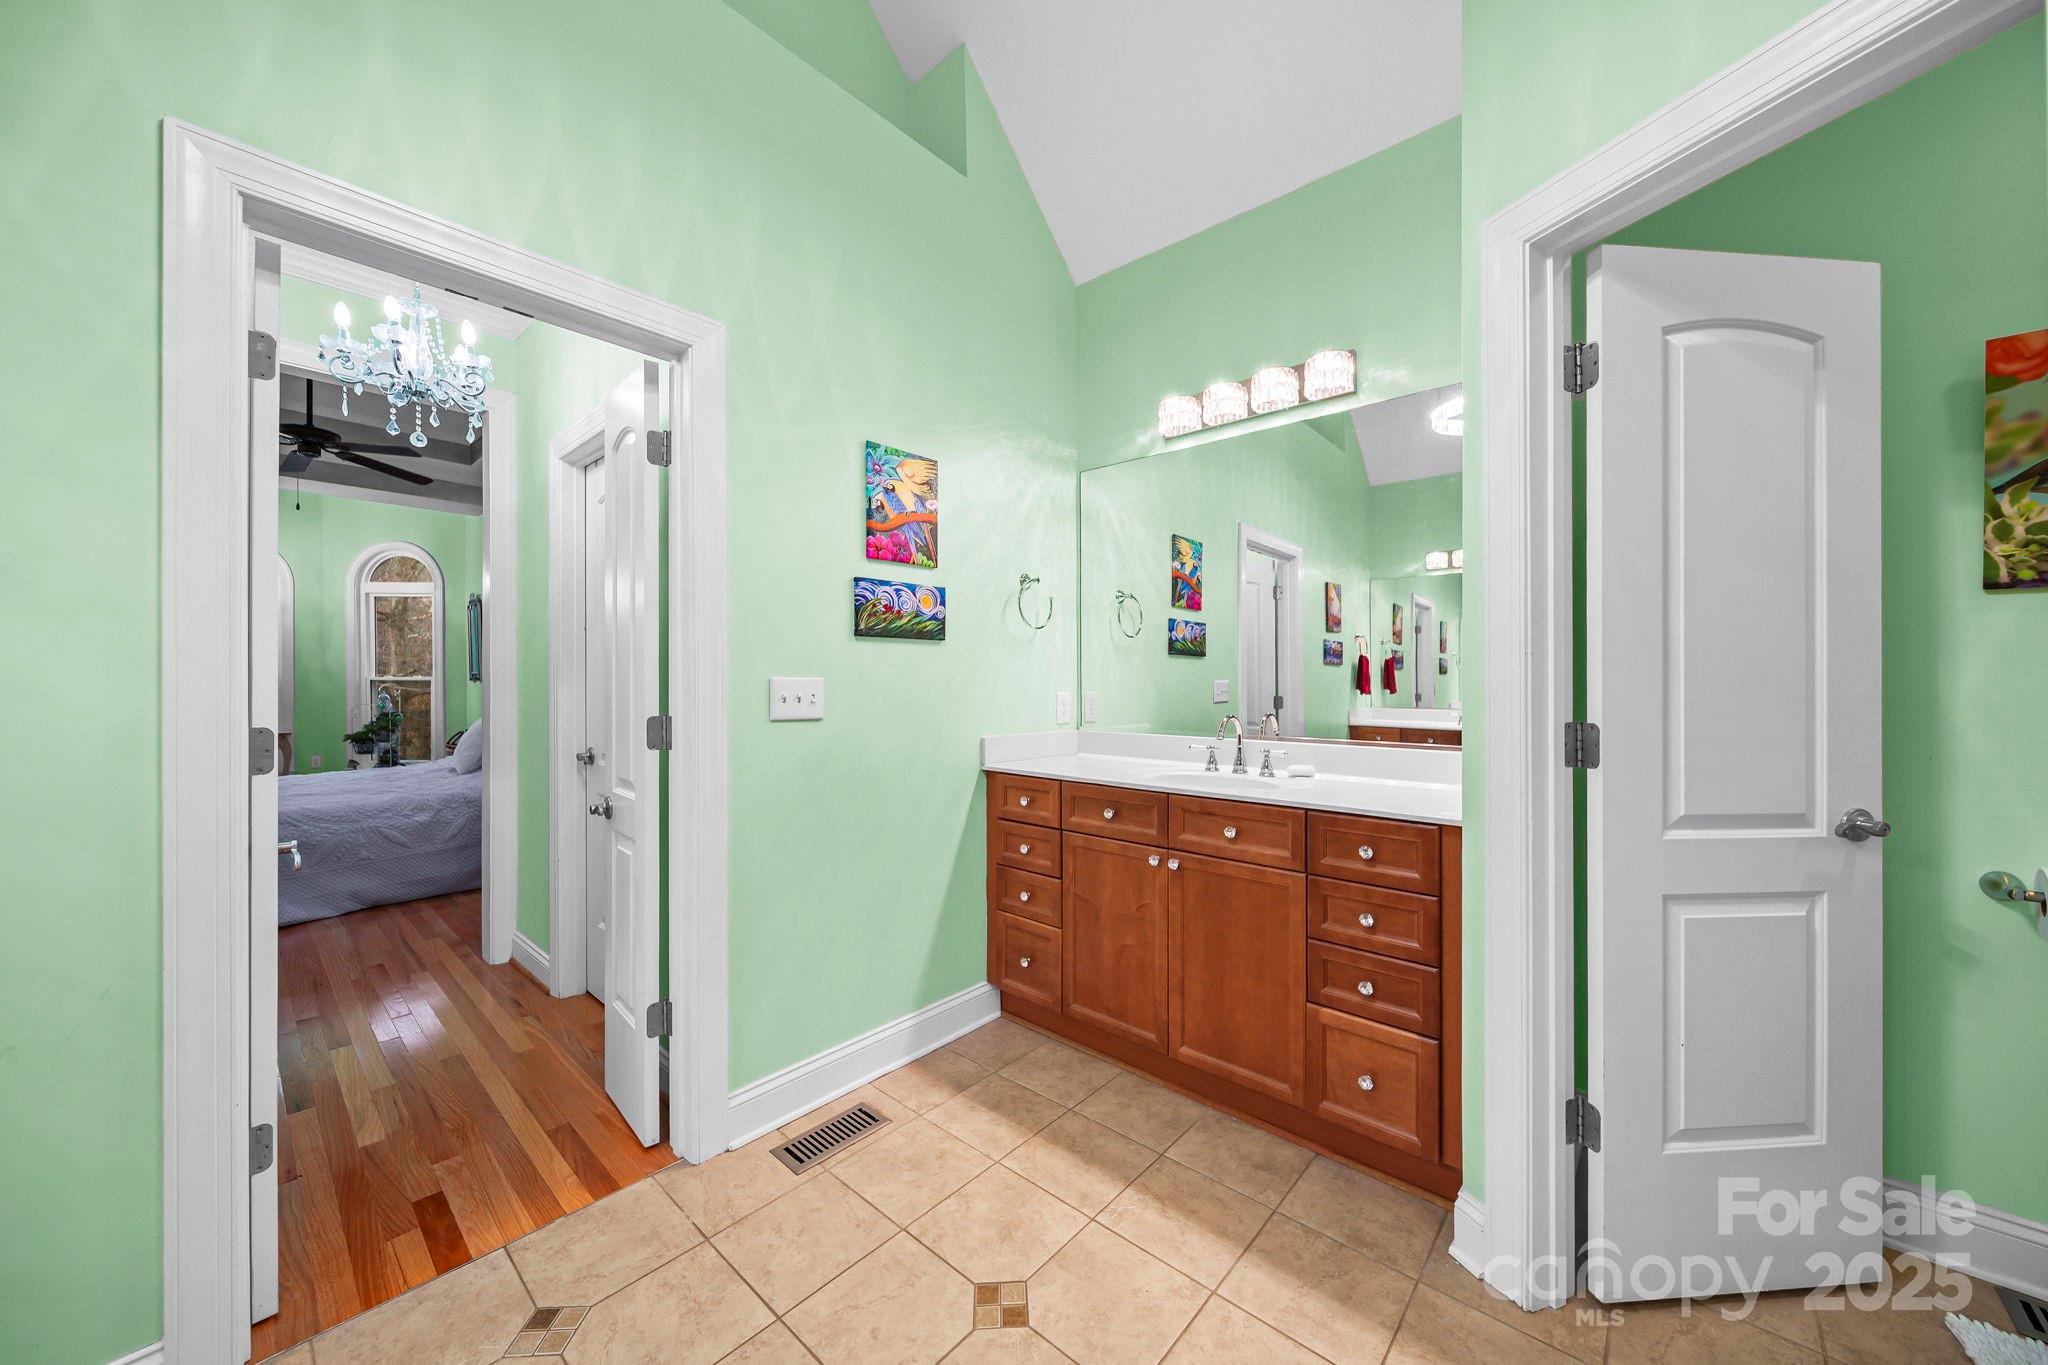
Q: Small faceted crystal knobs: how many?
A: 12